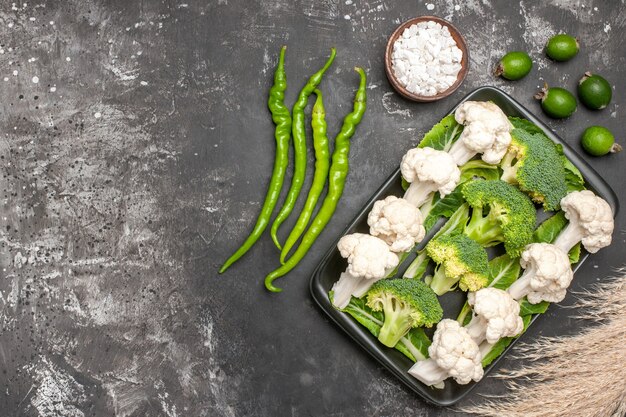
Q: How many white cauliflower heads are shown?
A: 8